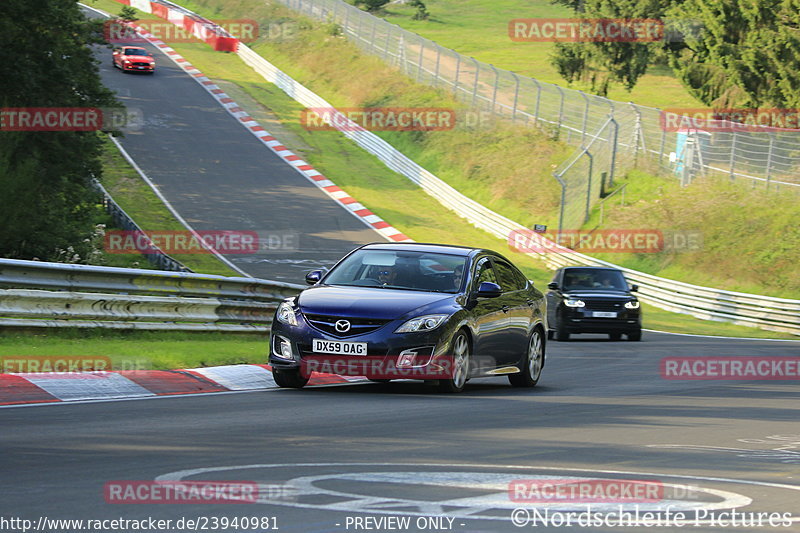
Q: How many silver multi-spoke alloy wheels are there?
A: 2